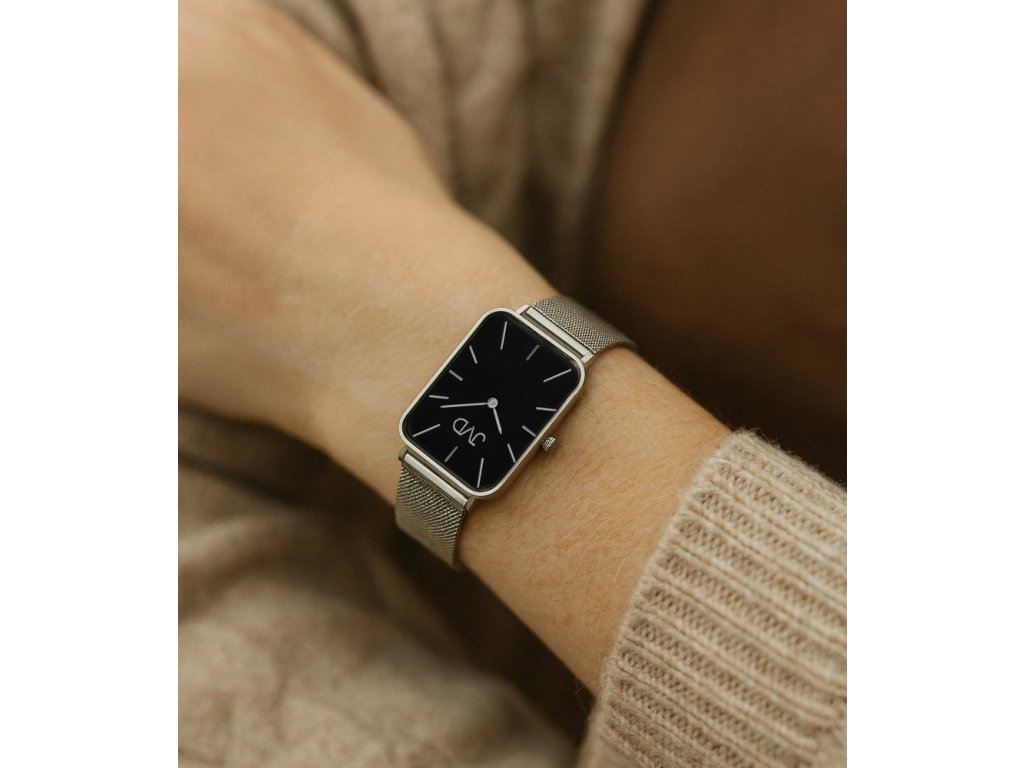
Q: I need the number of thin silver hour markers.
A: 12